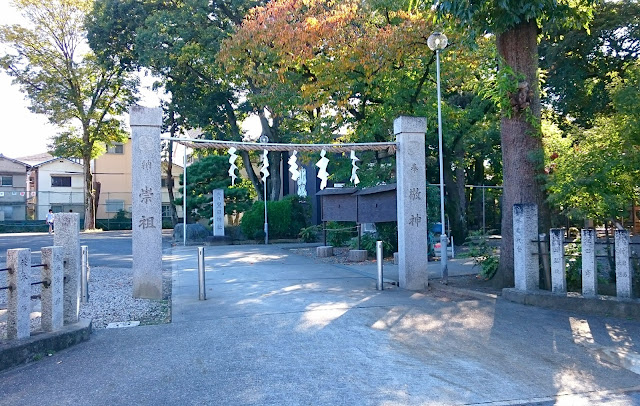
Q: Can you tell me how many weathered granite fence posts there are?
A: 7